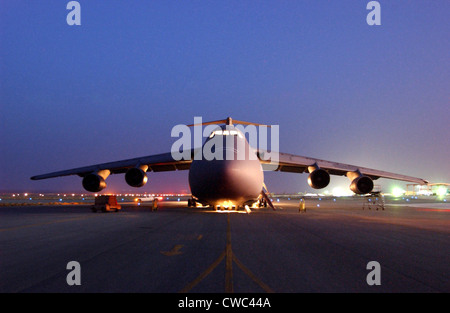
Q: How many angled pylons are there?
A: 4